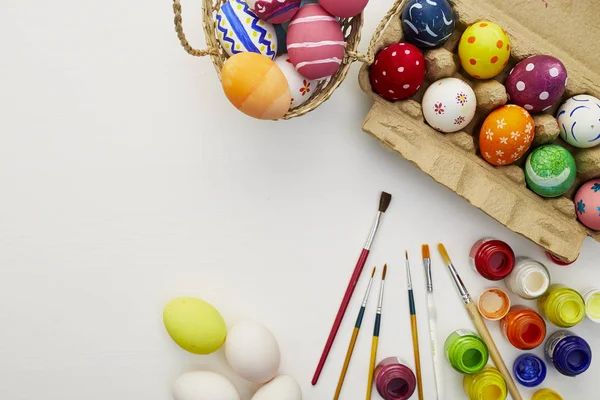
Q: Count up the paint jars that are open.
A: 8